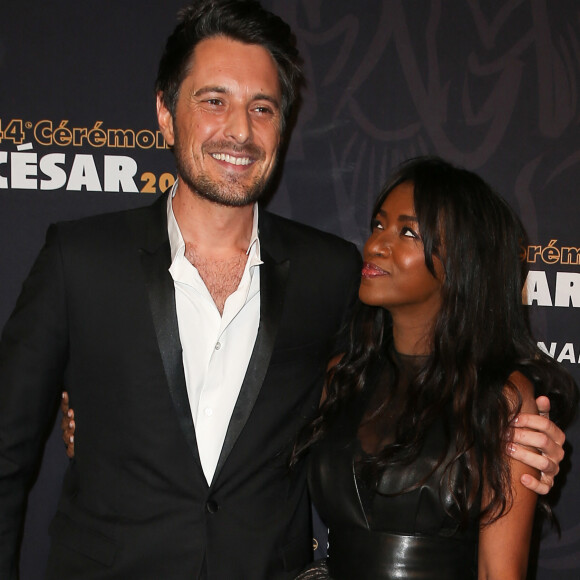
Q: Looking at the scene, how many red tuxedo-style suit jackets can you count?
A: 0